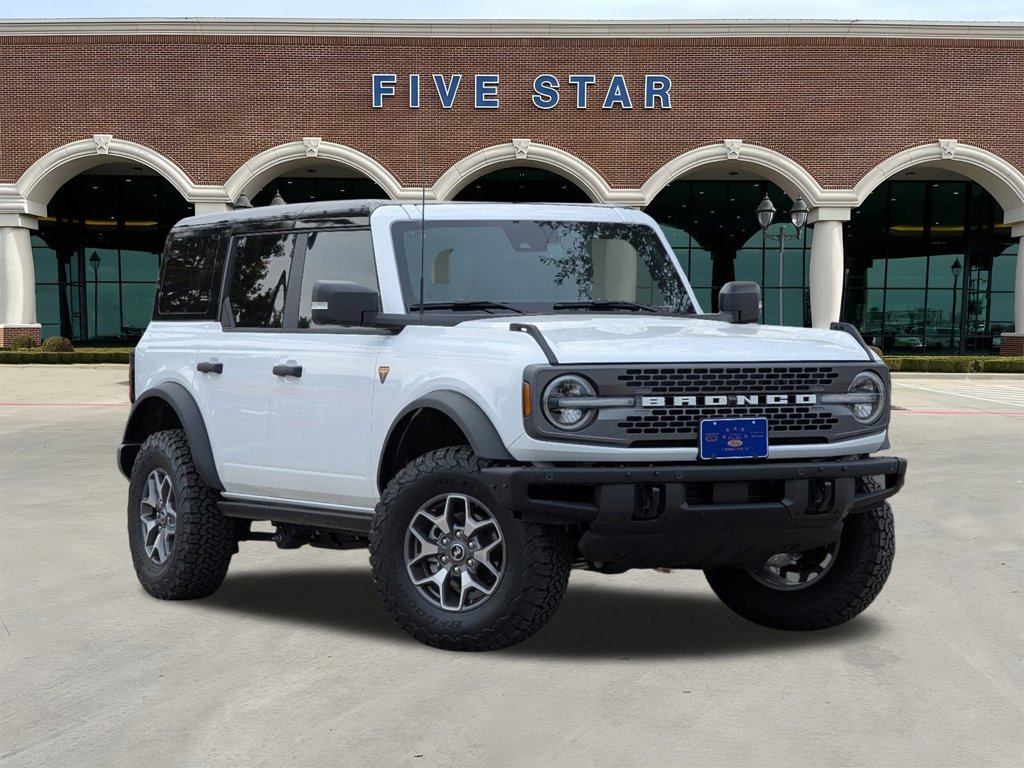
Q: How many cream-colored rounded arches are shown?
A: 5